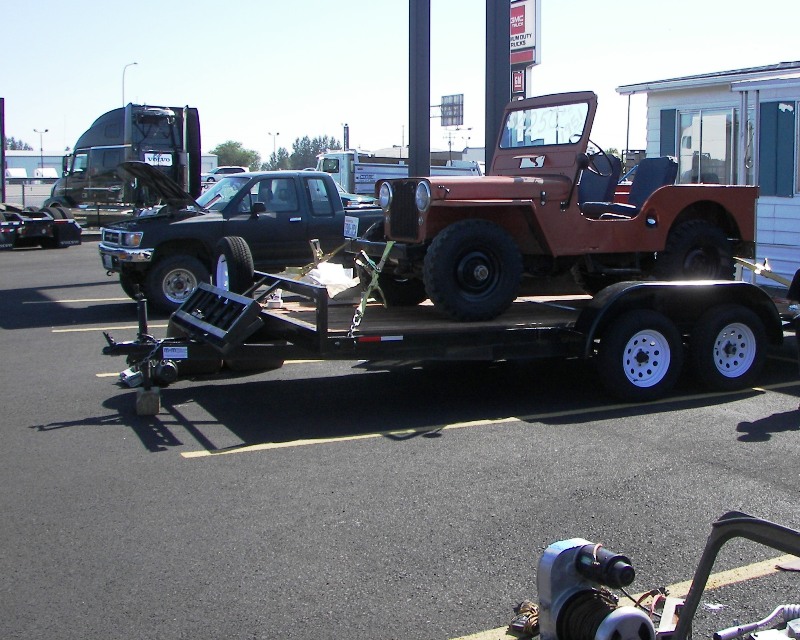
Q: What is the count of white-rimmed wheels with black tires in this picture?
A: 3